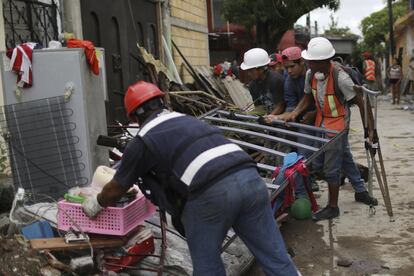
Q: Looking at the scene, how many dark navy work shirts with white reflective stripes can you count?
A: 1